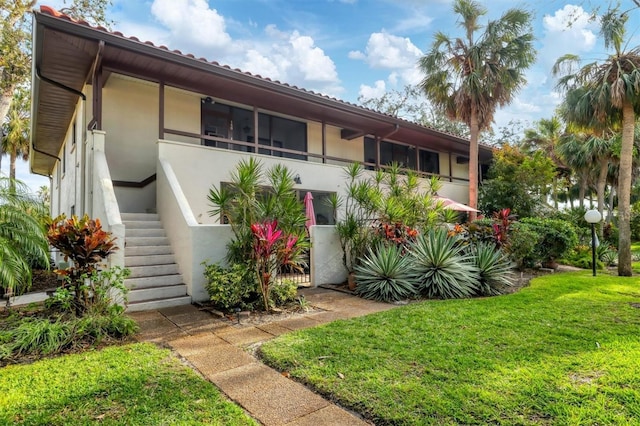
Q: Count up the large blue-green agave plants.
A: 3